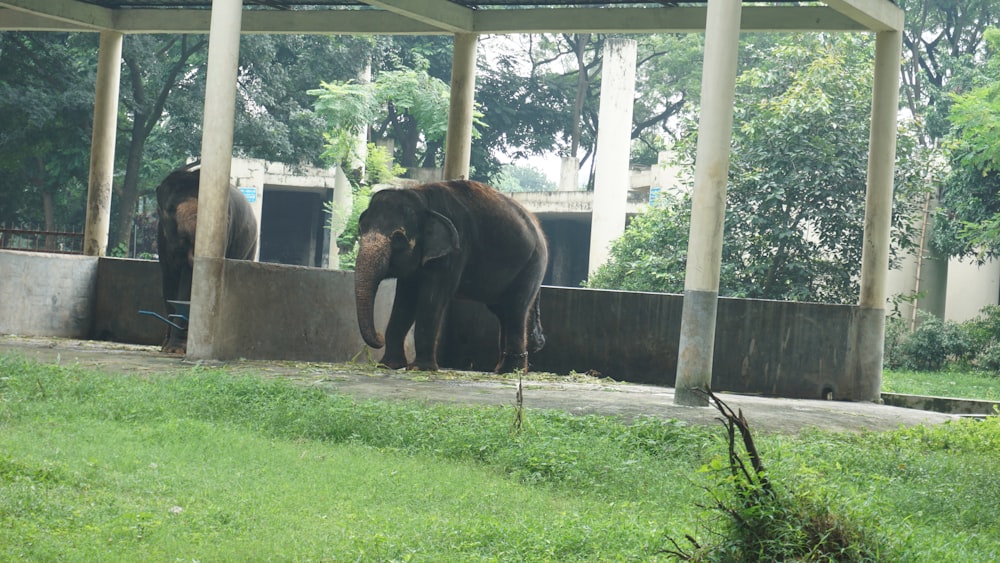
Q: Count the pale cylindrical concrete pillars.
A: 5